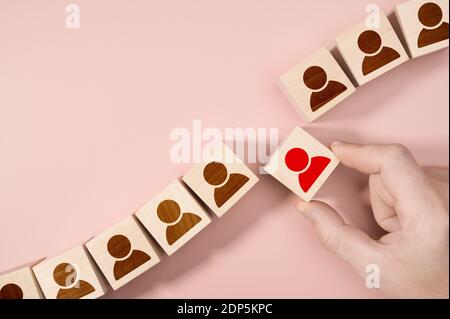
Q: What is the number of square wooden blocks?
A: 9